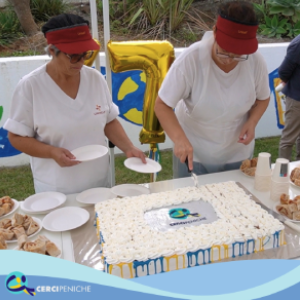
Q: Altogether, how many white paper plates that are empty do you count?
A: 6